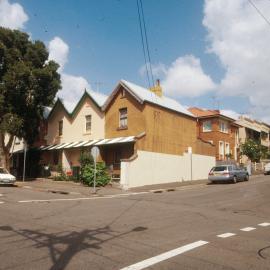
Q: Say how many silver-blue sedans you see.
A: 1